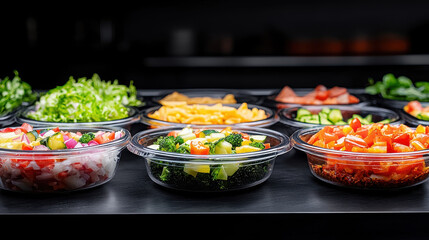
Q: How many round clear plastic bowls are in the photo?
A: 11